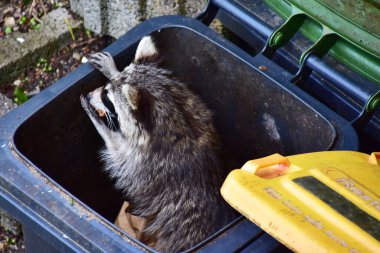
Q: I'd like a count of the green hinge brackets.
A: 3